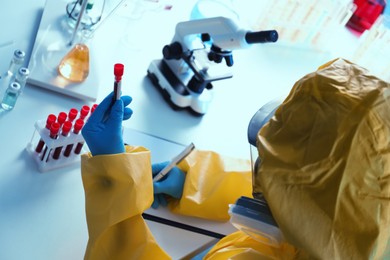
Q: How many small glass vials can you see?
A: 3